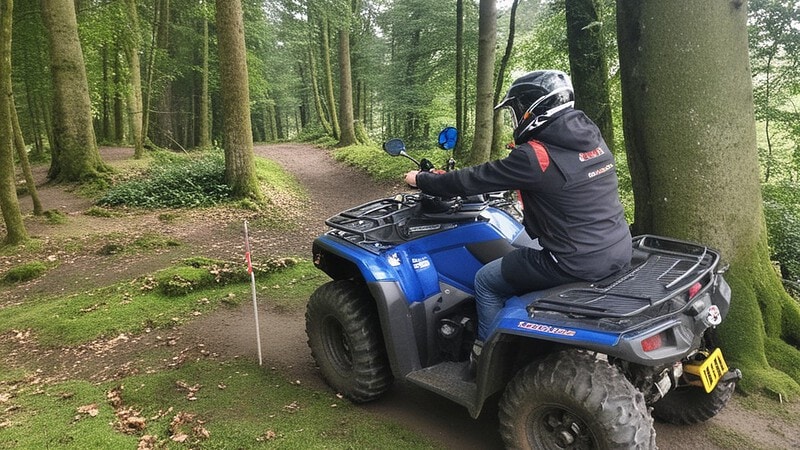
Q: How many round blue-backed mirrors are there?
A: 2